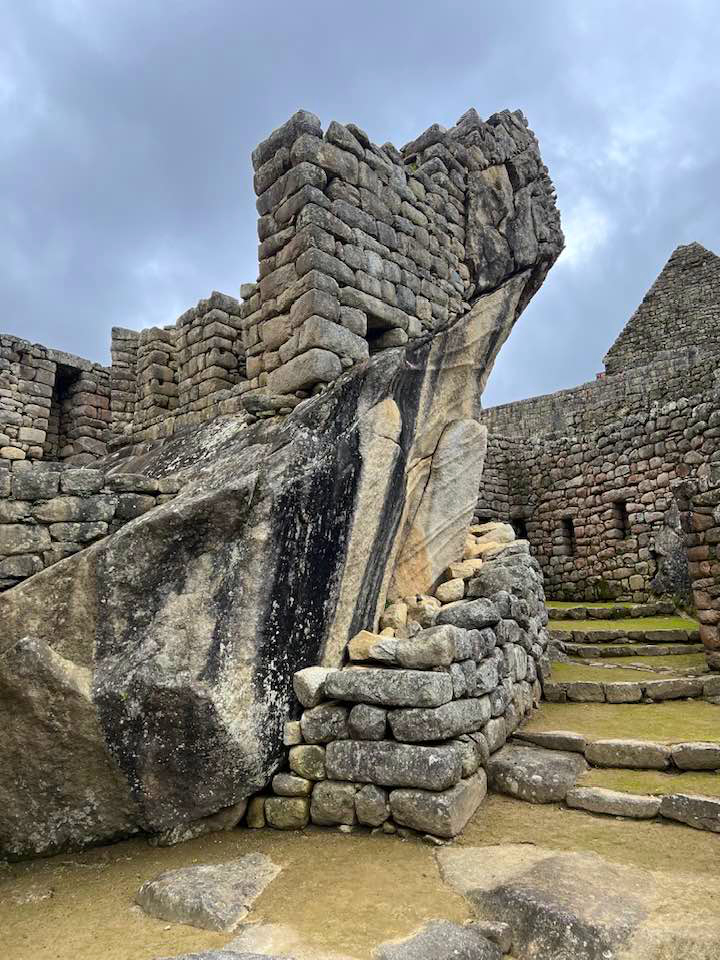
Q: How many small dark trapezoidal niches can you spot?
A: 3